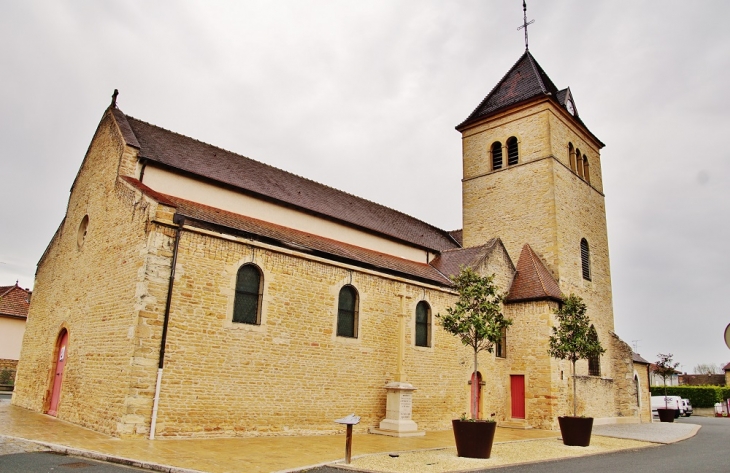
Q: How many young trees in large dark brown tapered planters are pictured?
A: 3